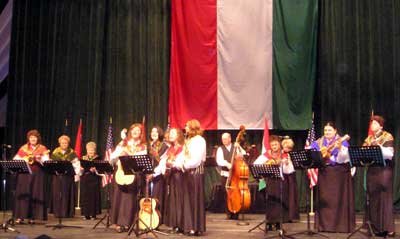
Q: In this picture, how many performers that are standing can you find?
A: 12